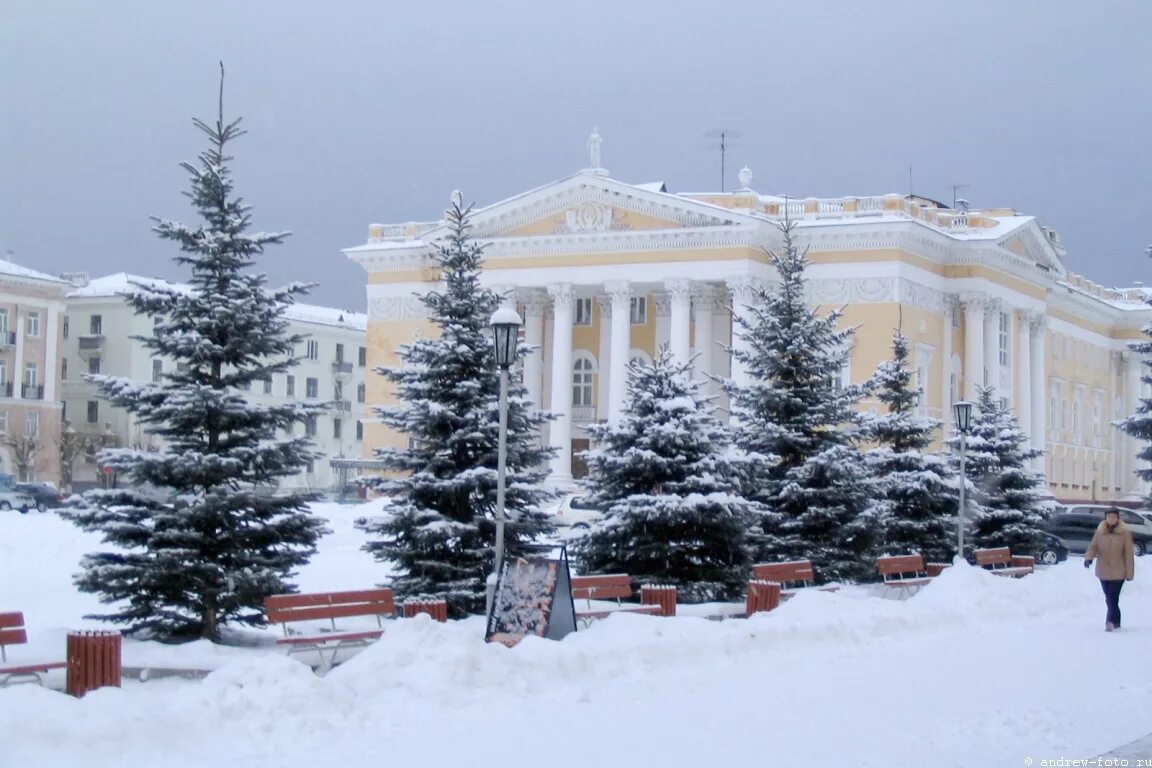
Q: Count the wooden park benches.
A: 6